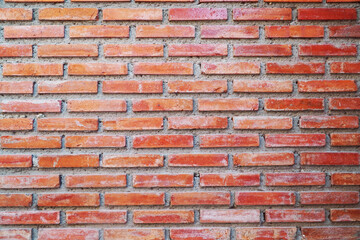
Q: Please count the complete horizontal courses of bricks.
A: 12